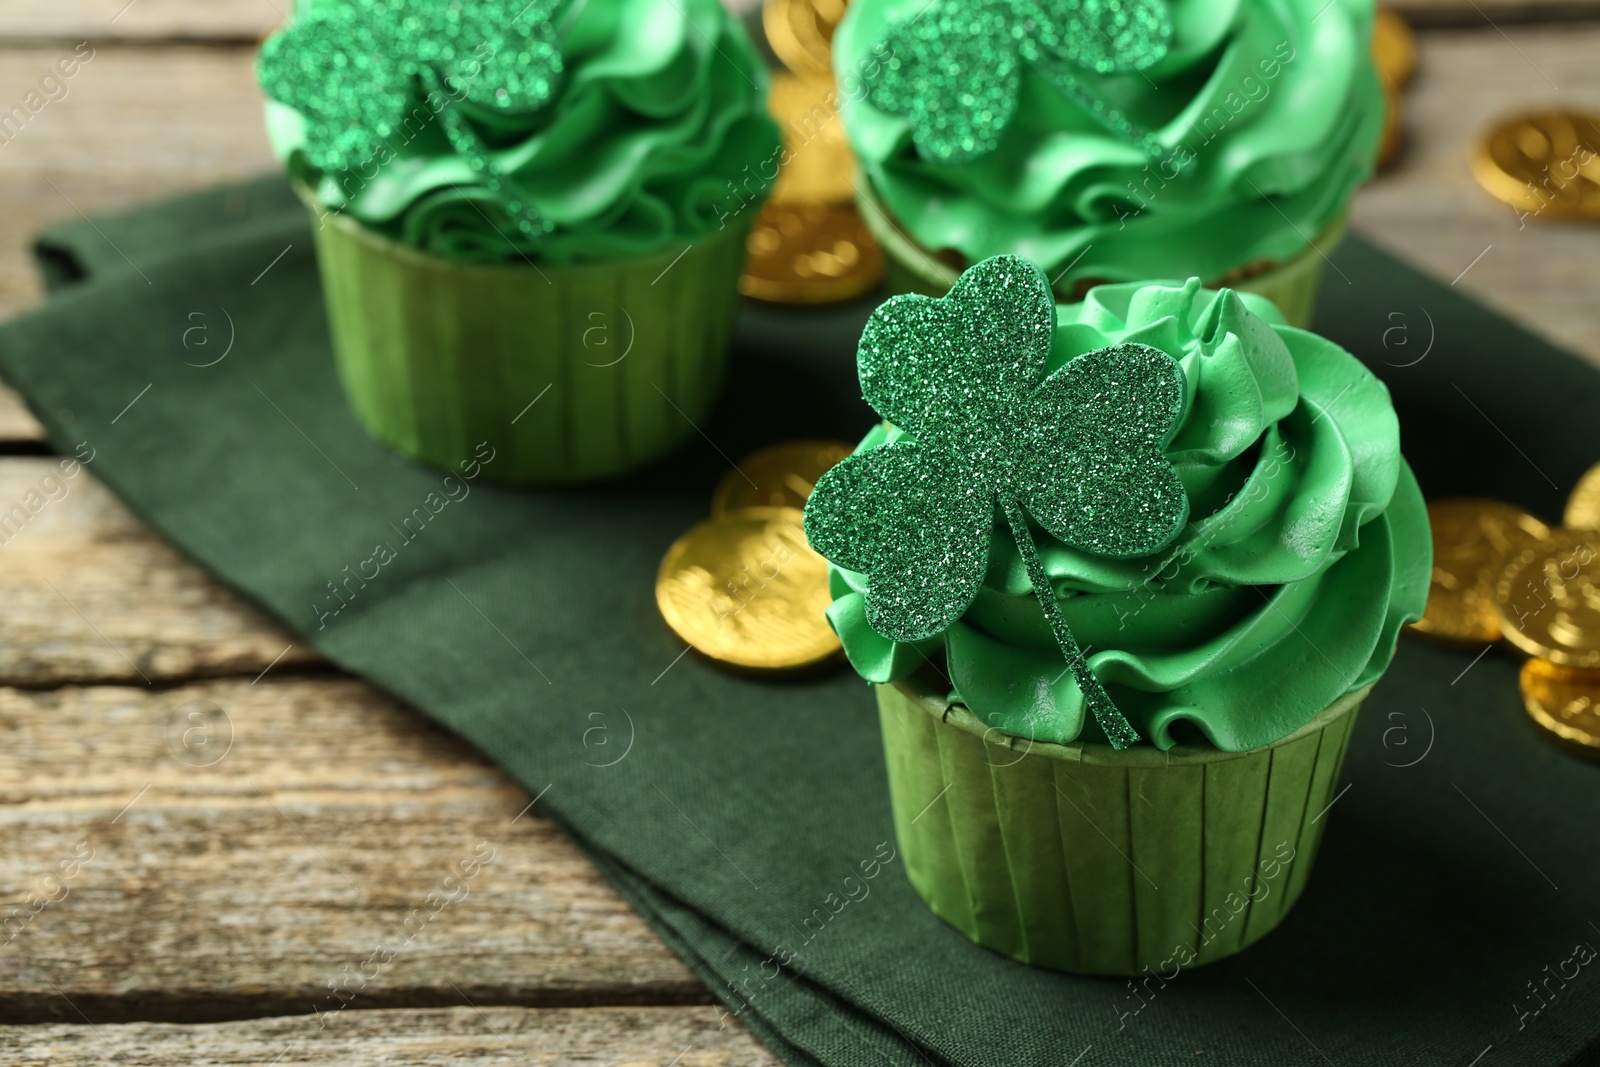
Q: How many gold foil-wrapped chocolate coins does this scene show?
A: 12